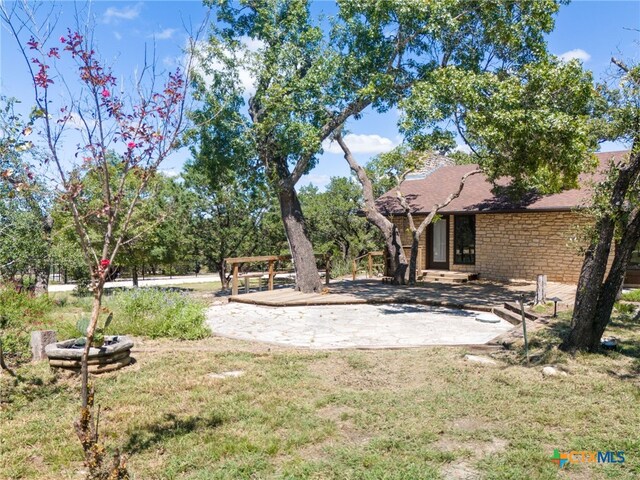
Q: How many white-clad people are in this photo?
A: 0